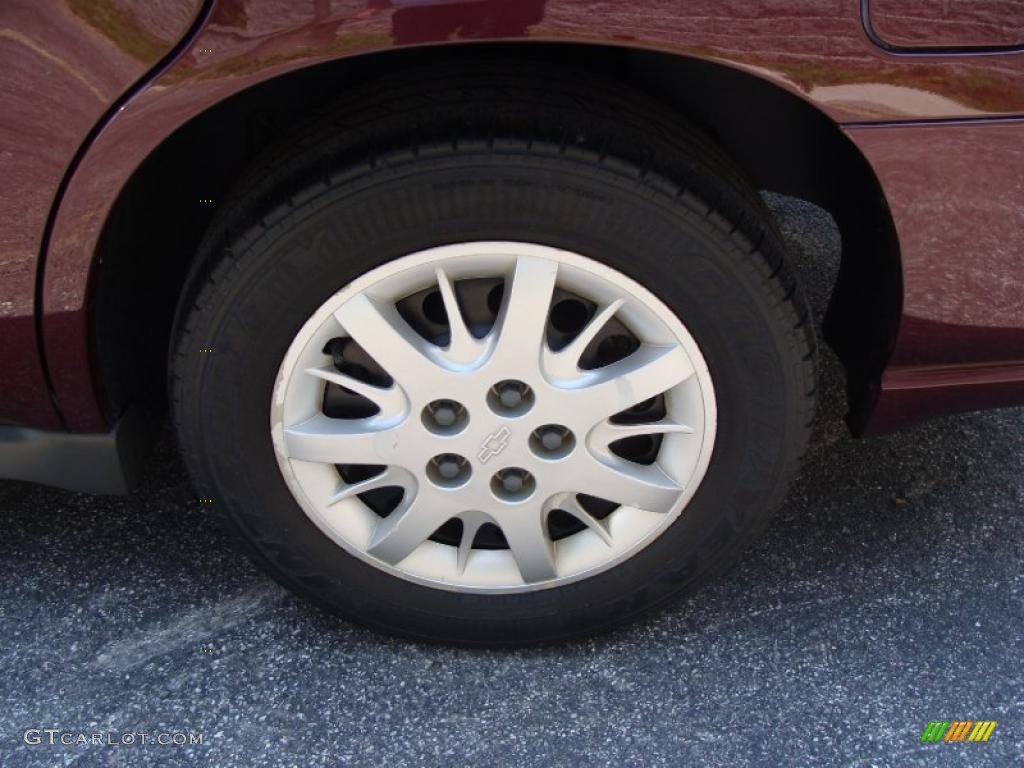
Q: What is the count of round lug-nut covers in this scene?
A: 5